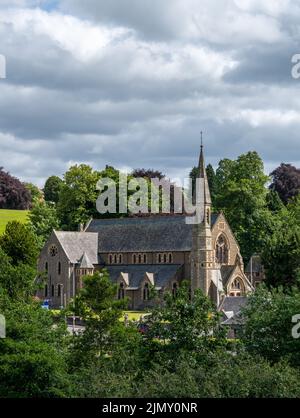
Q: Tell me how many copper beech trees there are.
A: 3